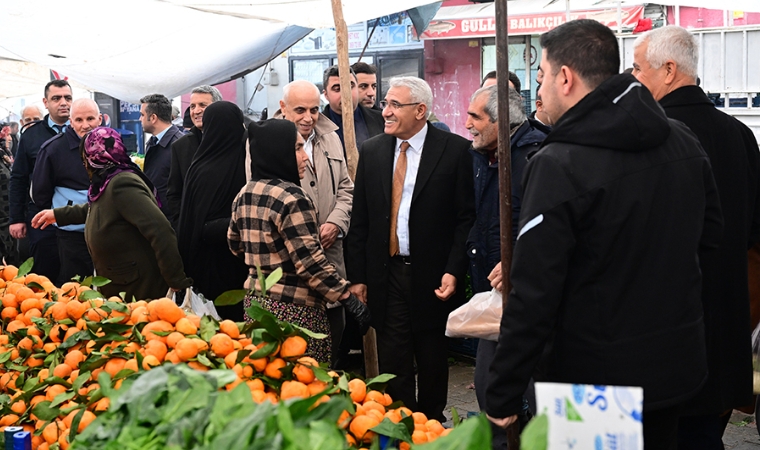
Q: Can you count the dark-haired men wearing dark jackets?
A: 5